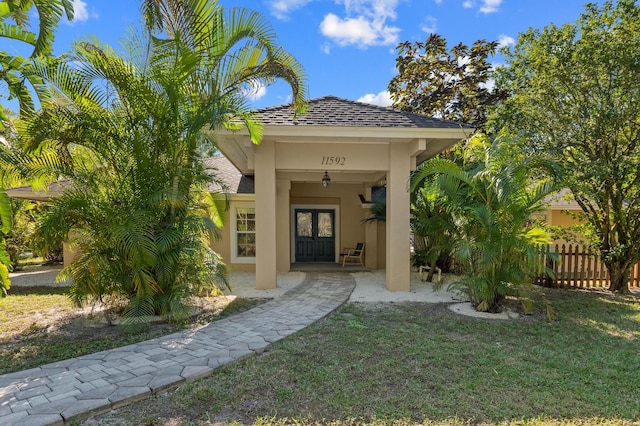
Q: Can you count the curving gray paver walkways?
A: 1